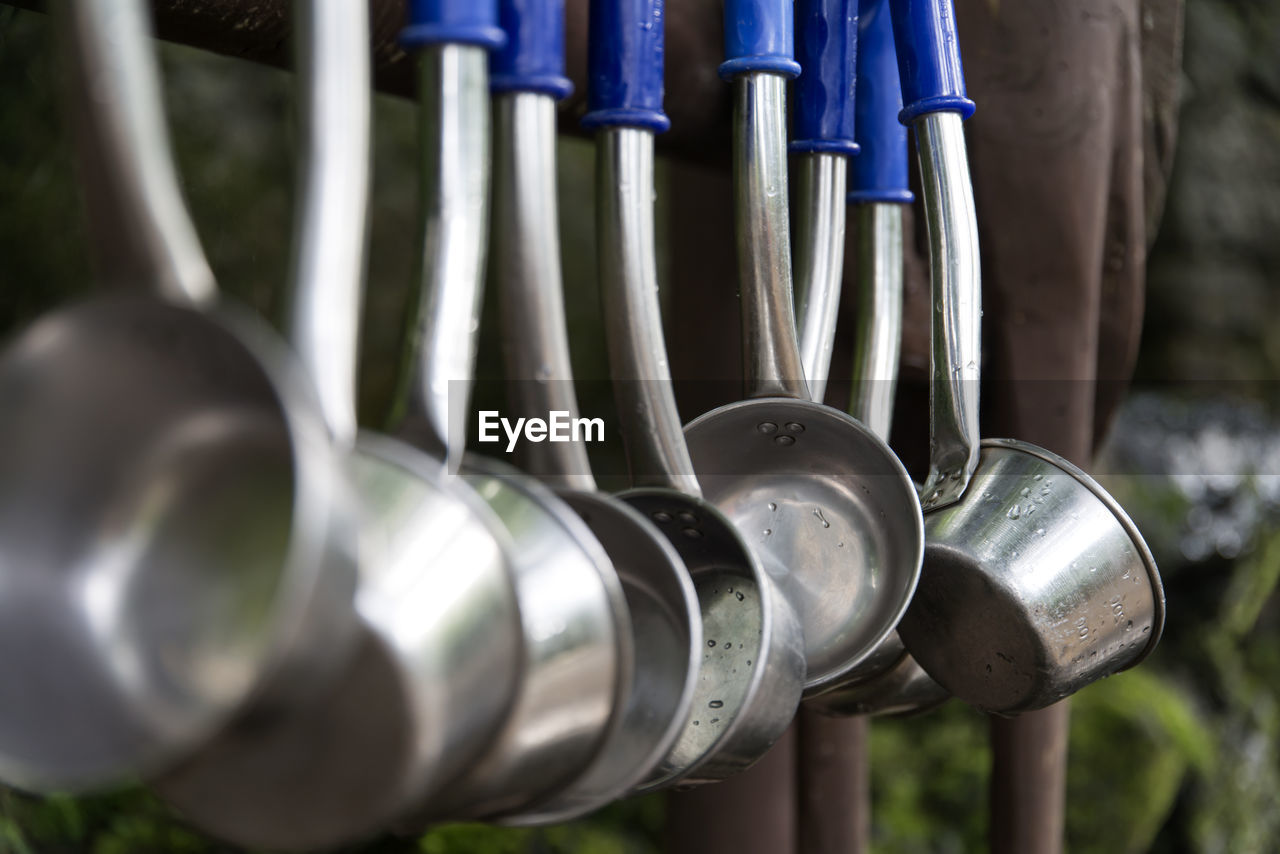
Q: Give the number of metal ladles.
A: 9